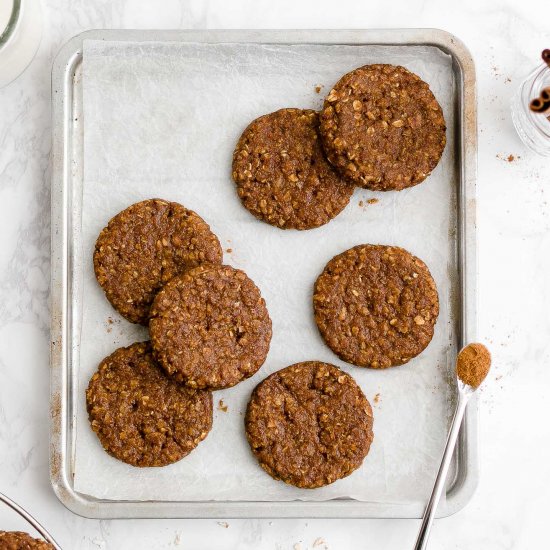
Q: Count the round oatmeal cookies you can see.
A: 7